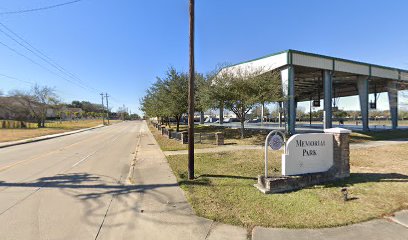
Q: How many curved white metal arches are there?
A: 1